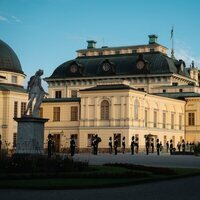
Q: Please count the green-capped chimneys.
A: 2